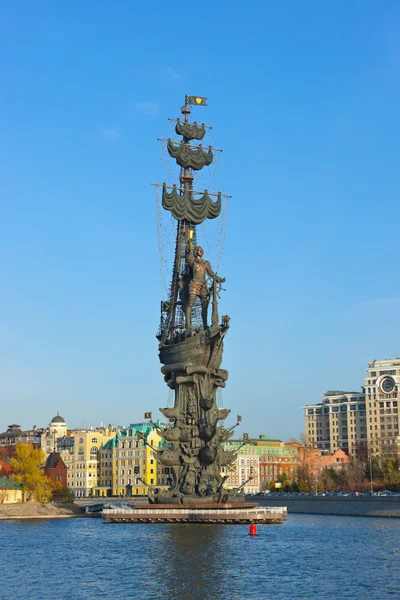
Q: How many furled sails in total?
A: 3